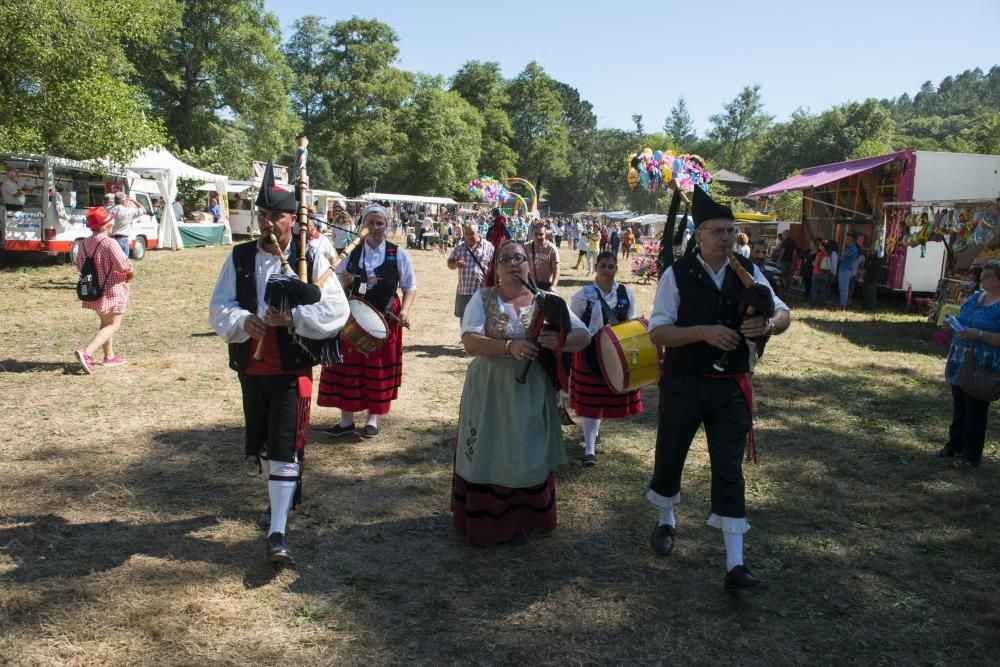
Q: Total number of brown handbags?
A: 1